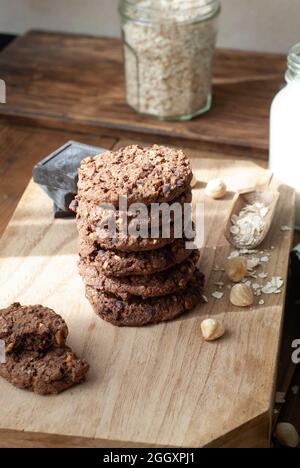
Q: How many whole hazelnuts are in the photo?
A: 5